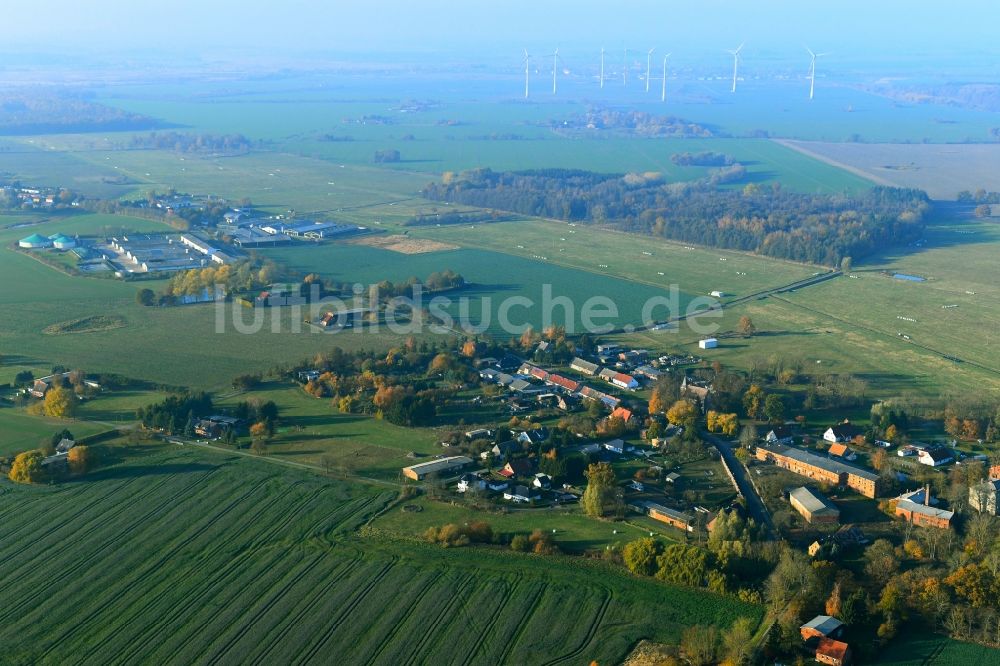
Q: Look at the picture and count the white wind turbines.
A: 8